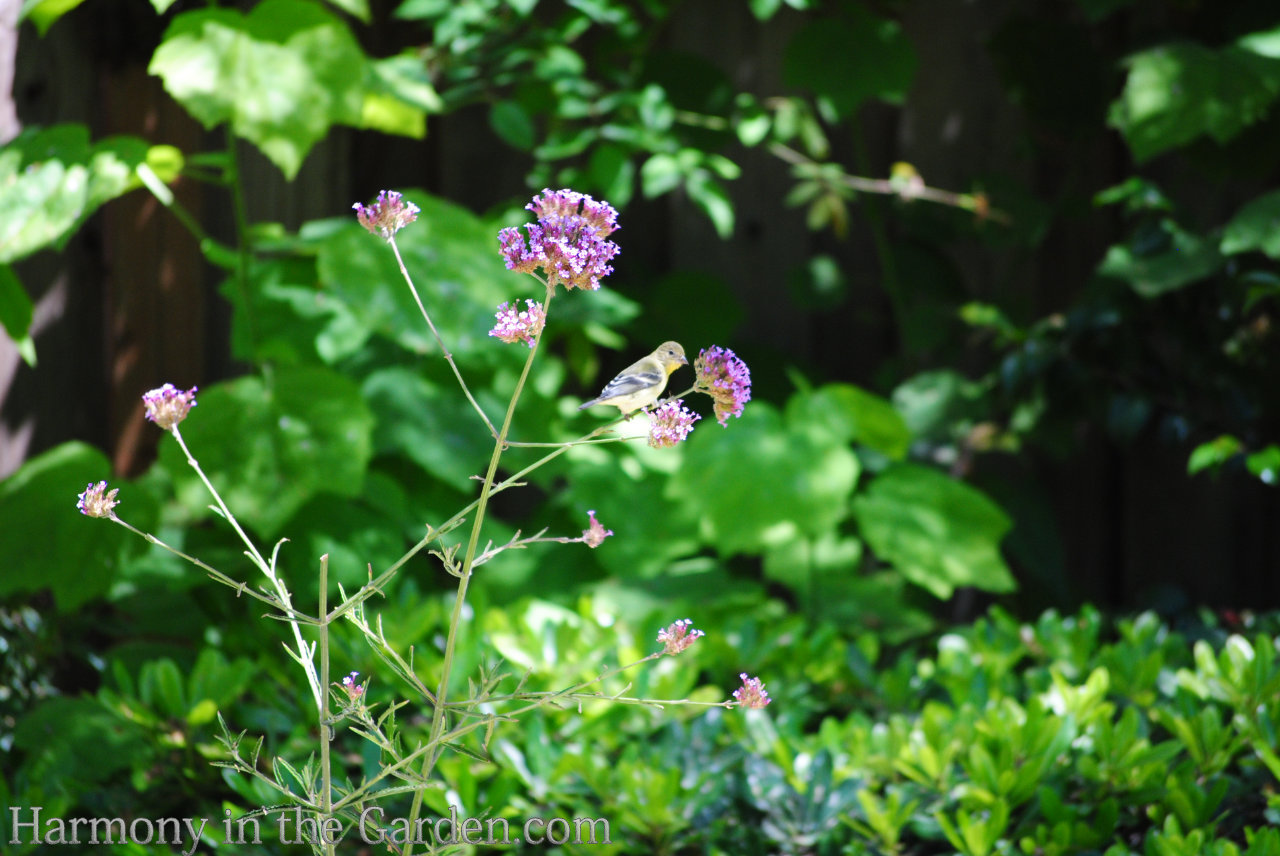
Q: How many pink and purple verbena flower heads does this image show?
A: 11